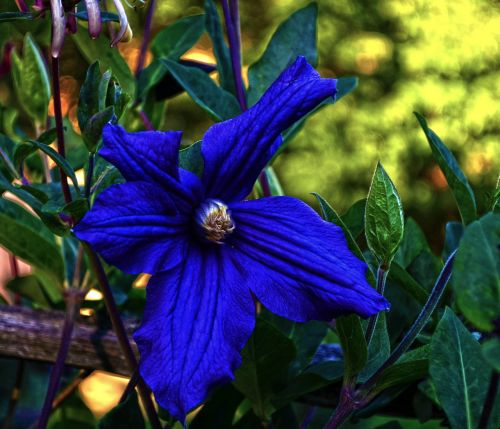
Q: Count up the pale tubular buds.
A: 3